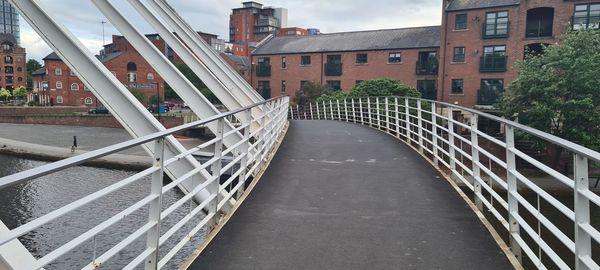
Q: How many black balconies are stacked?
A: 3